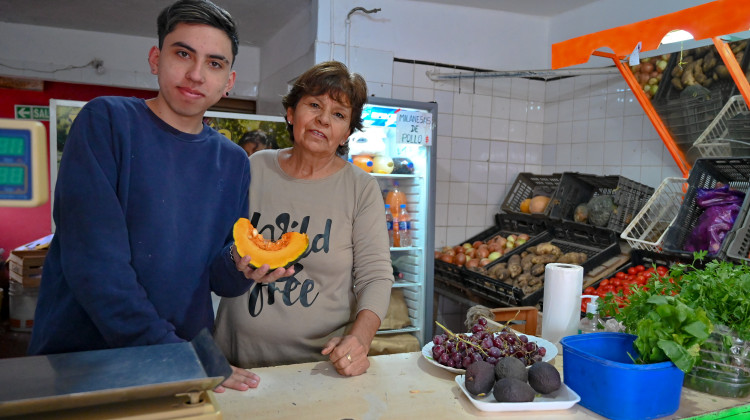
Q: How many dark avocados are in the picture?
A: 4